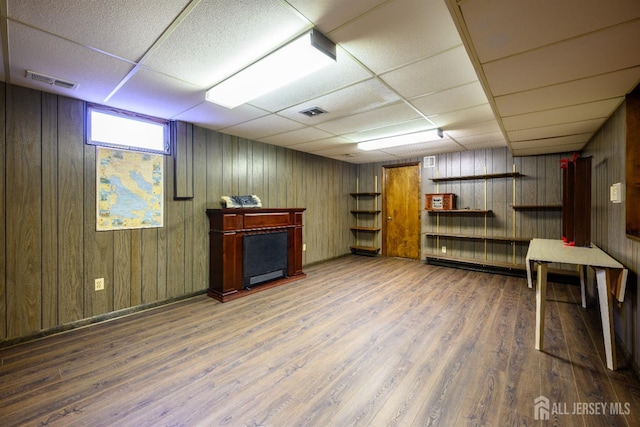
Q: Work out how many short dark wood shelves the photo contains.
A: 4